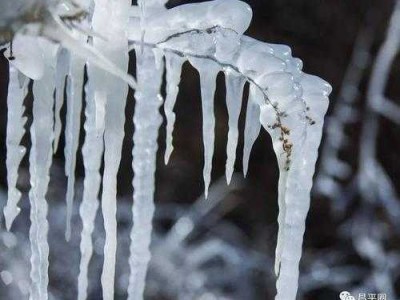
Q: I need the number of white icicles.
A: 12